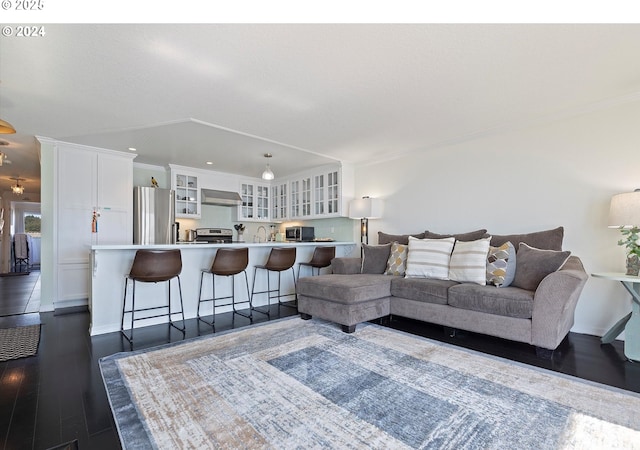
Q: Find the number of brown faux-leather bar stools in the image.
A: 4